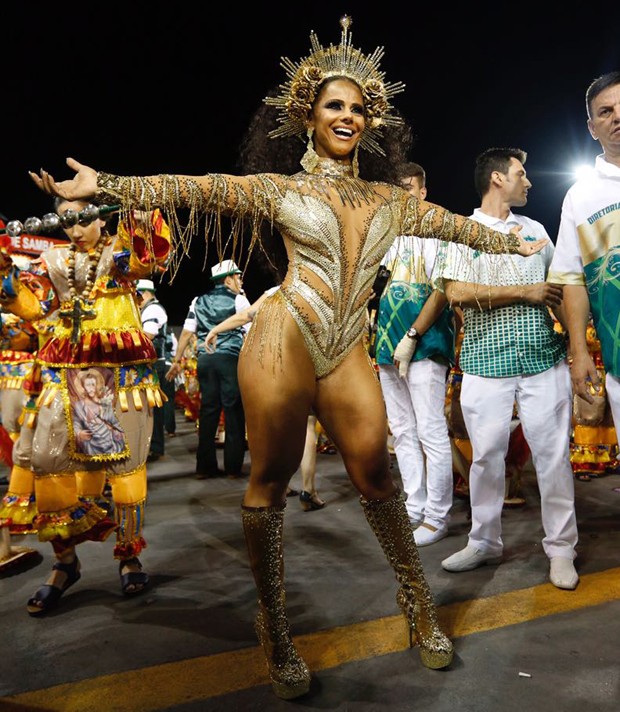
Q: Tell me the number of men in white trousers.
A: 3